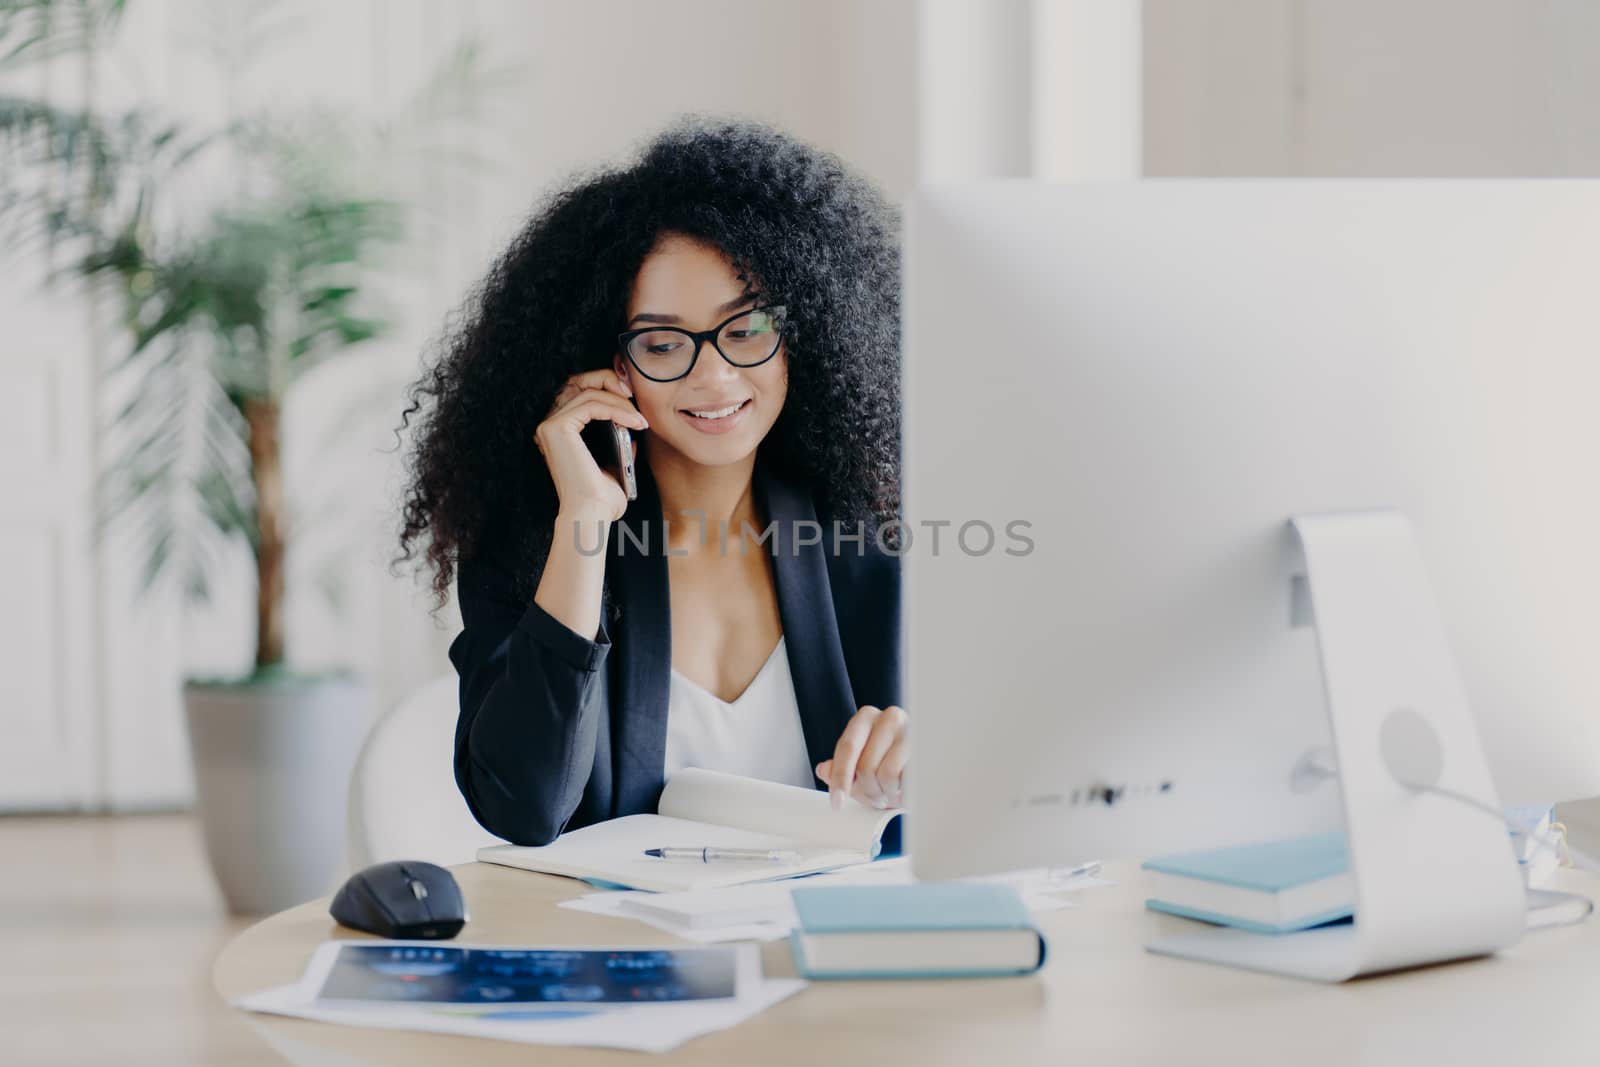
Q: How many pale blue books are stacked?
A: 2